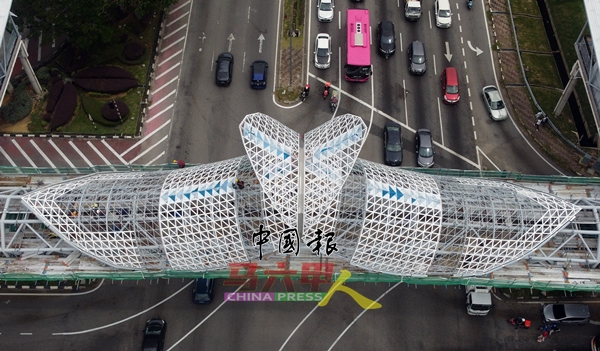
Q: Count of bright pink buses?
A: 1